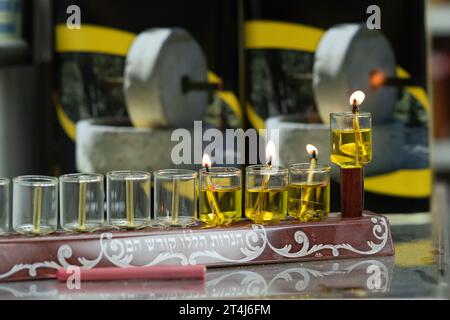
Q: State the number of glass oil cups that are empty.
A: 5